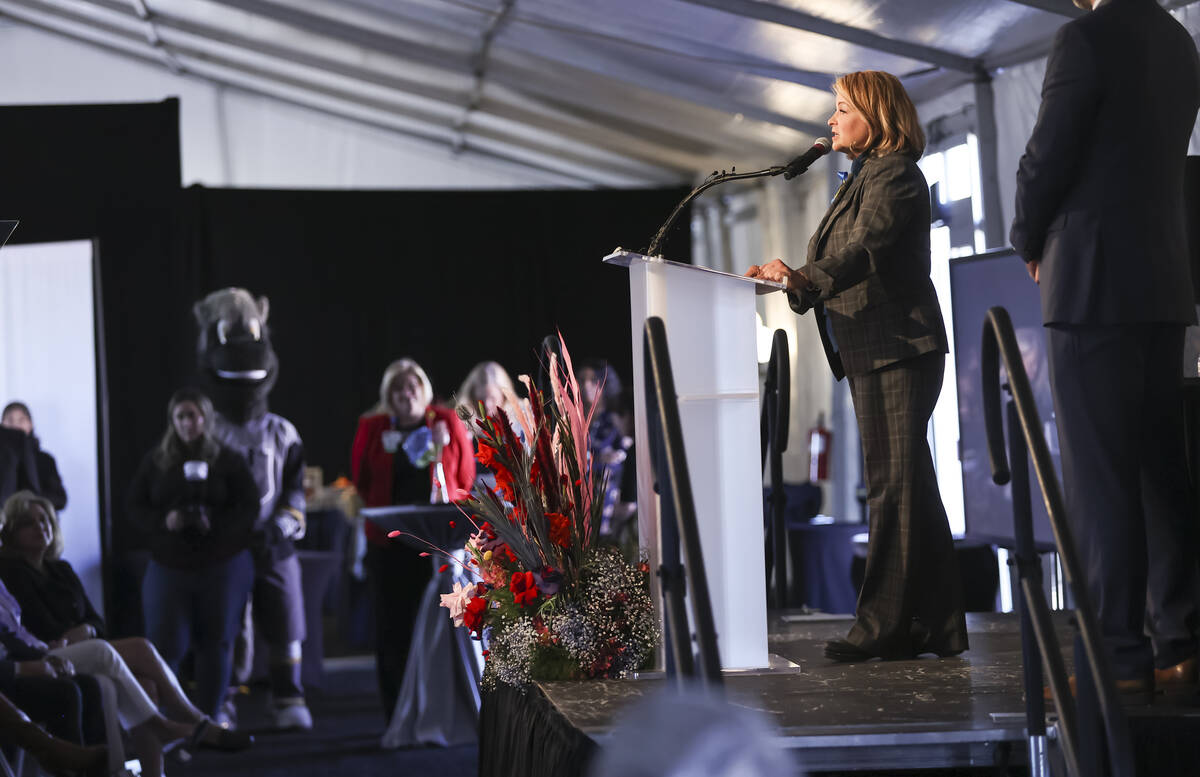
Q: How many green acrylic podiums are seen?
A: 0